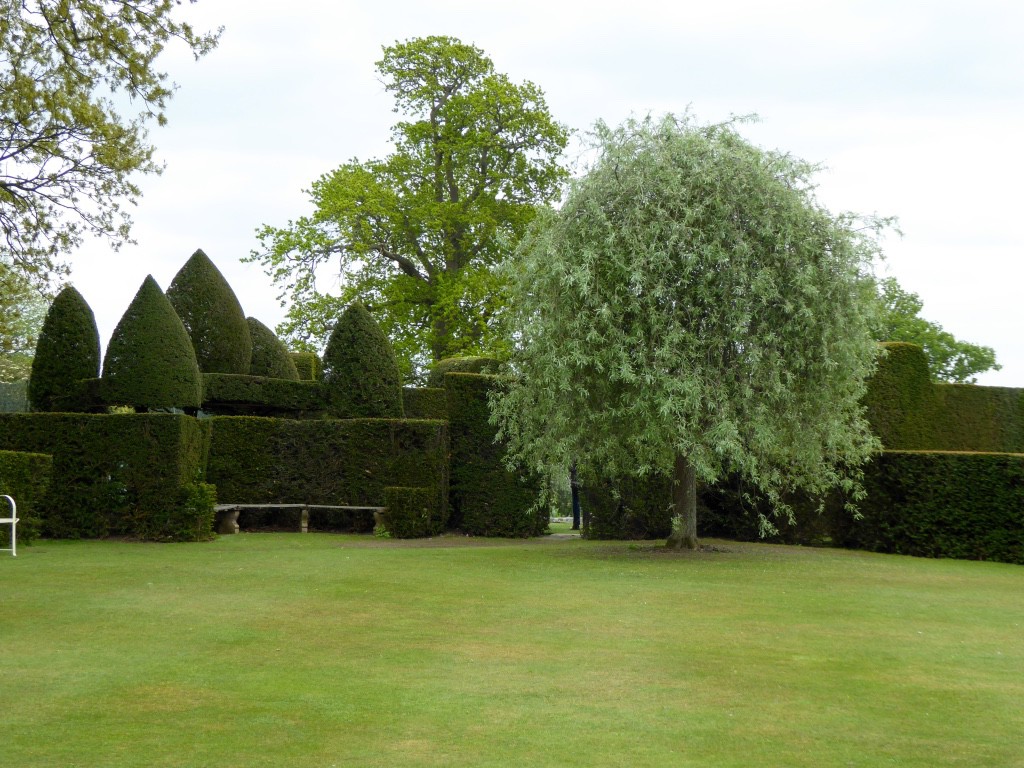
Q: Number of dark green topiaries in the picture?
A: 5